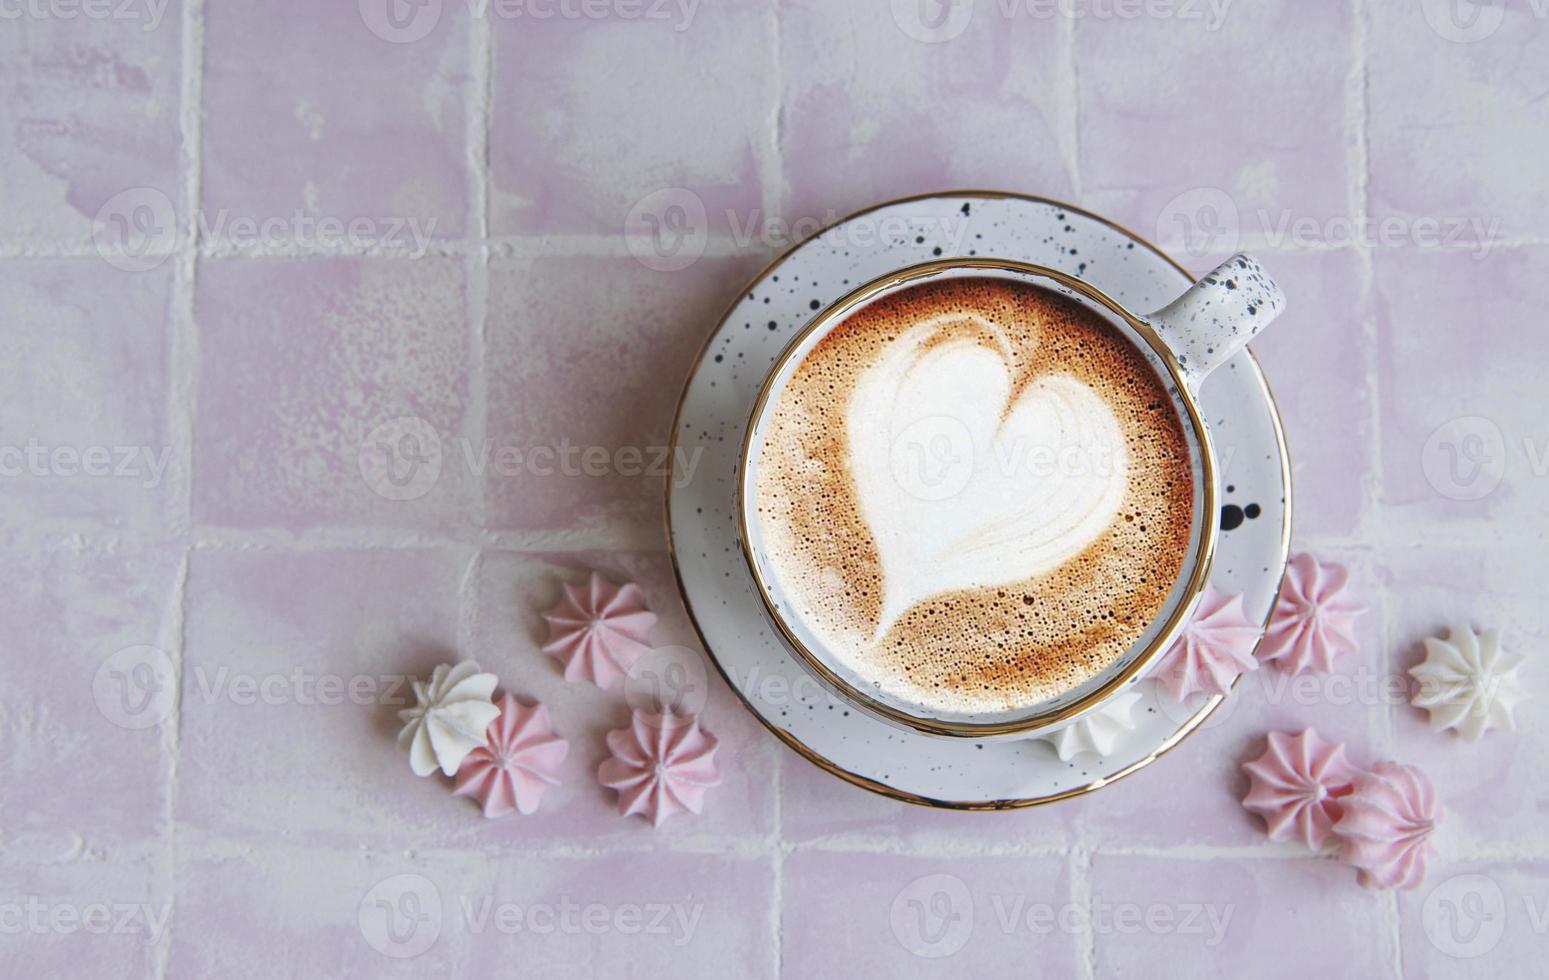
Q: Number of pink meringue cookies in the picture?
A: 7